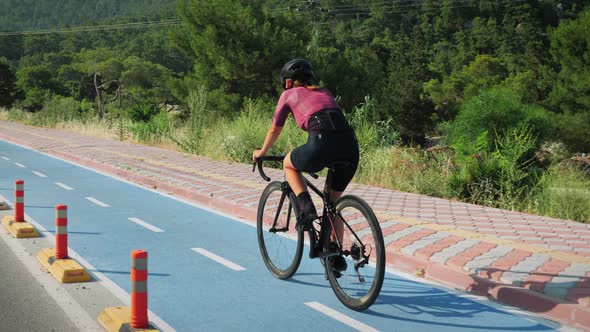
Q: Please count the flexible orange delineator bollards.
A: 3